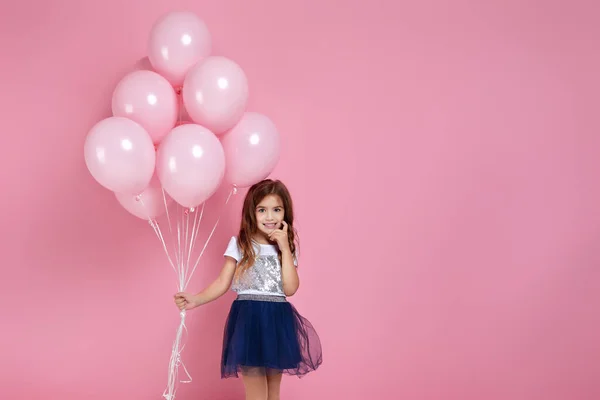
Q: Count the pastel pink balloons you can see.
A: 7